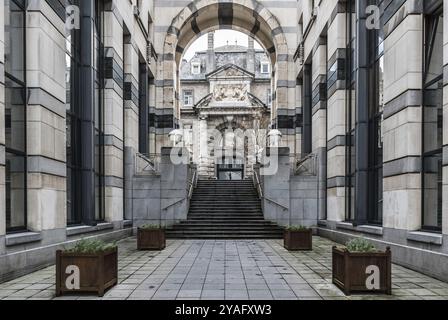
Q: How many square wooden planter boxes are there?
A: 4